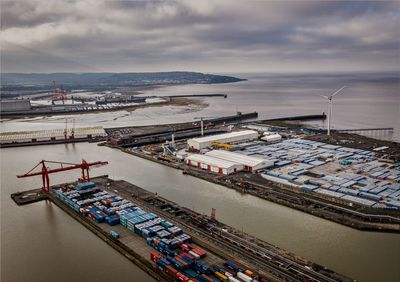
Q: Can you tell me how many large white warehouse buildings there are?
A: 3